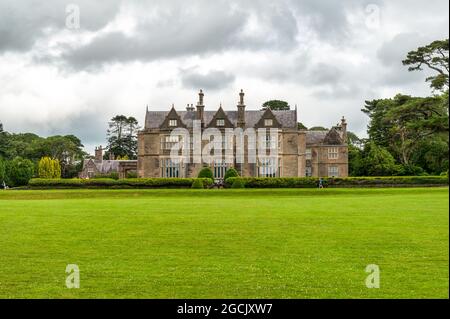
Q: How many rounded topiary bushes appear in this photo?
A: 4